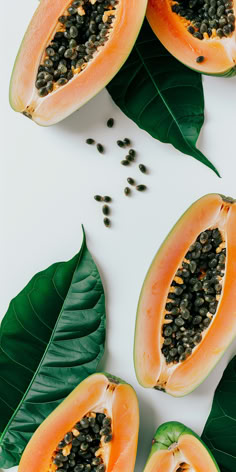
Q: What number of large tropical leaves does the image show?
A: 3